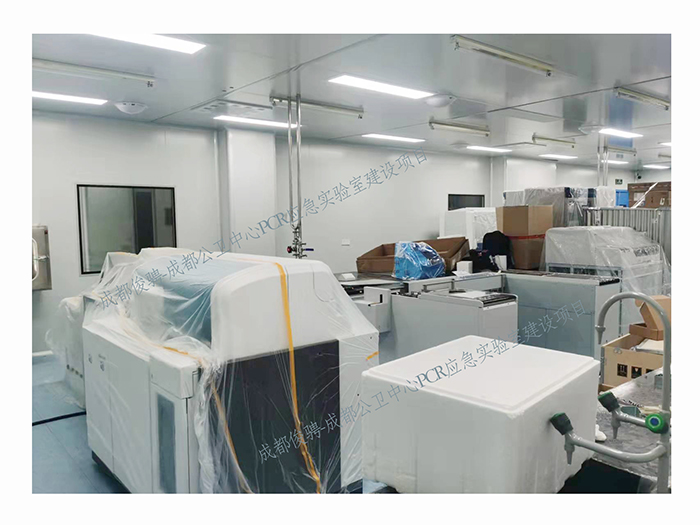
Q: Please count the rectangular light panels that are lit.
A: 11